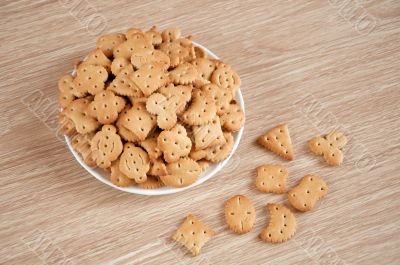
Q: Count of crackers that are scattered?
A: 7